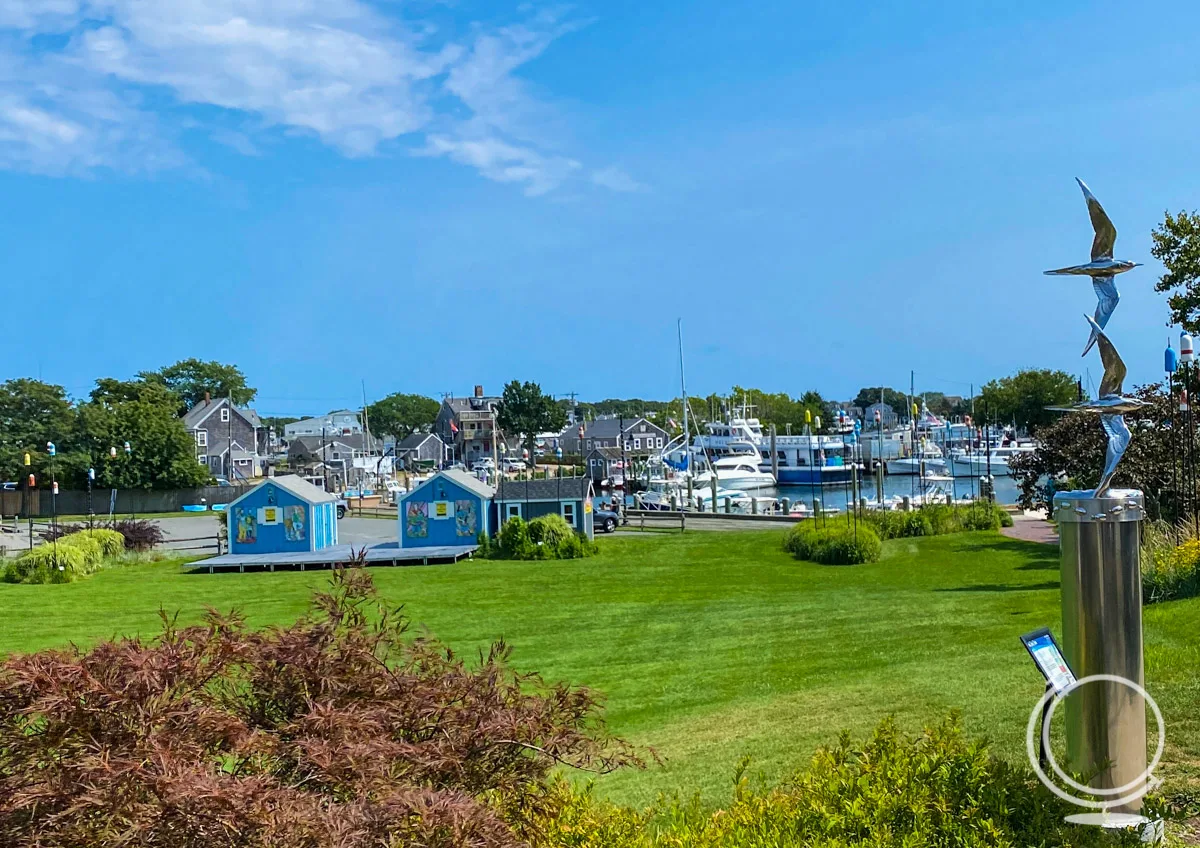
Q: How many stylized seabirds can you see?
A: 2